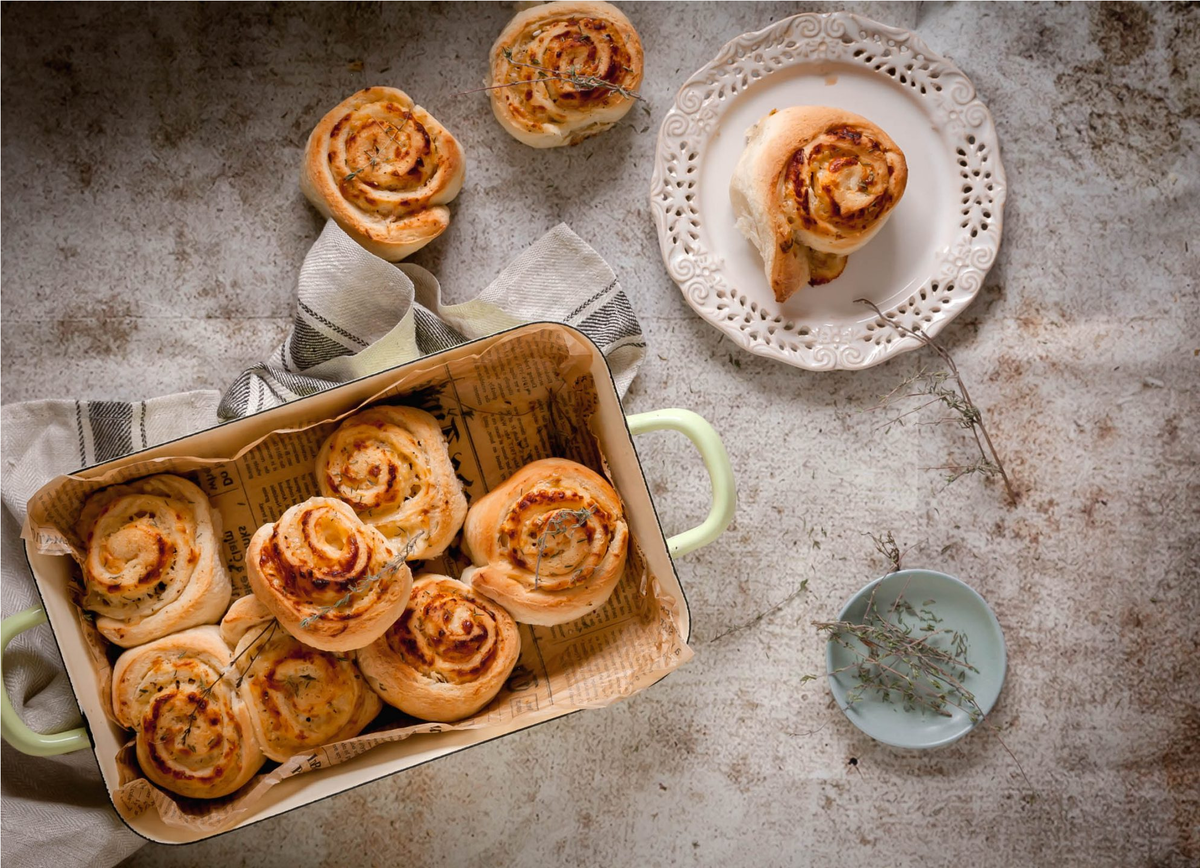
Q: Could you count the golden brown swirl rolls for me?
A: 10